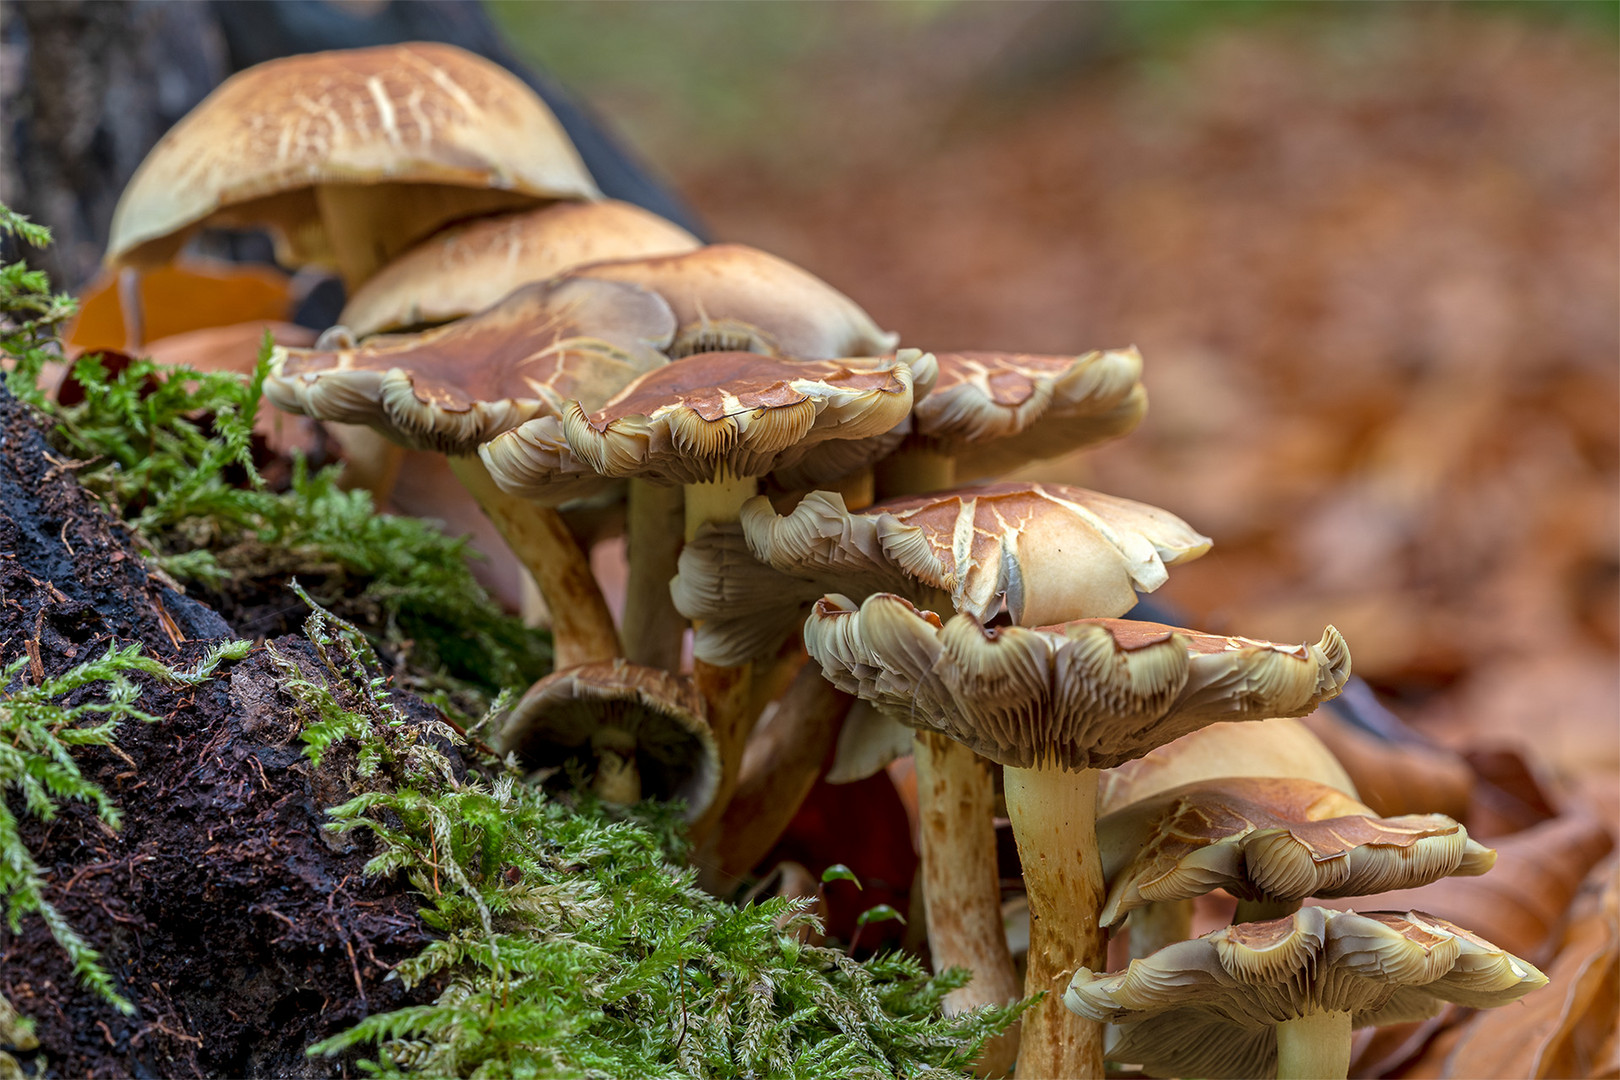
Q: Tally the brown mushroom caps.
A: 12